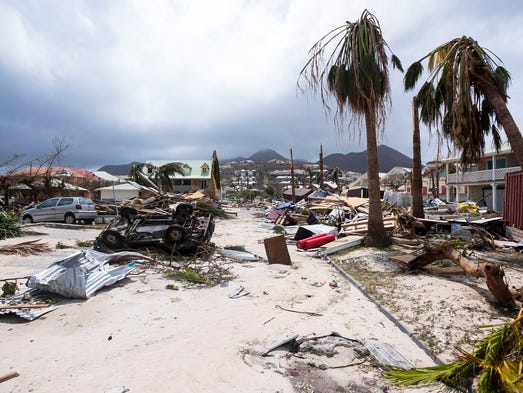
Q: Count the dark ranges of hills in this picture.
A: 3